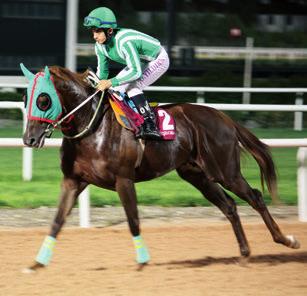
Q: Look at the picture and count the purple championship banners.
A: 0